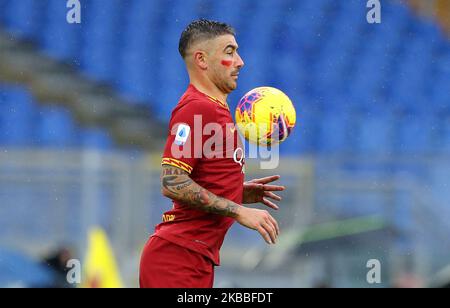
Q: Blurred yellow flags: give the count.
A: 1